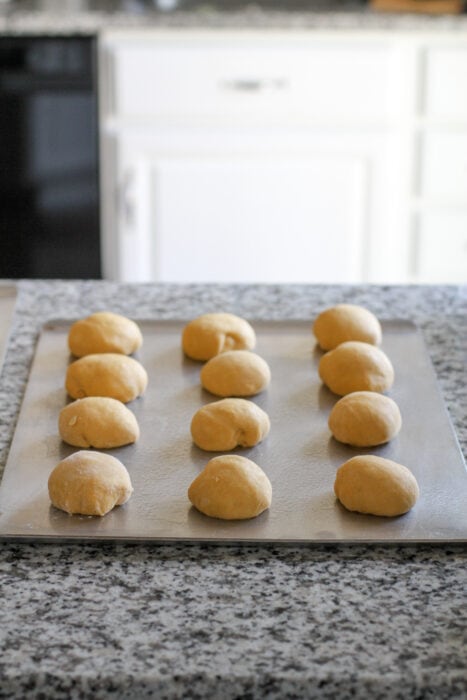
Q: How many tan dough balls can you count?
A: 12